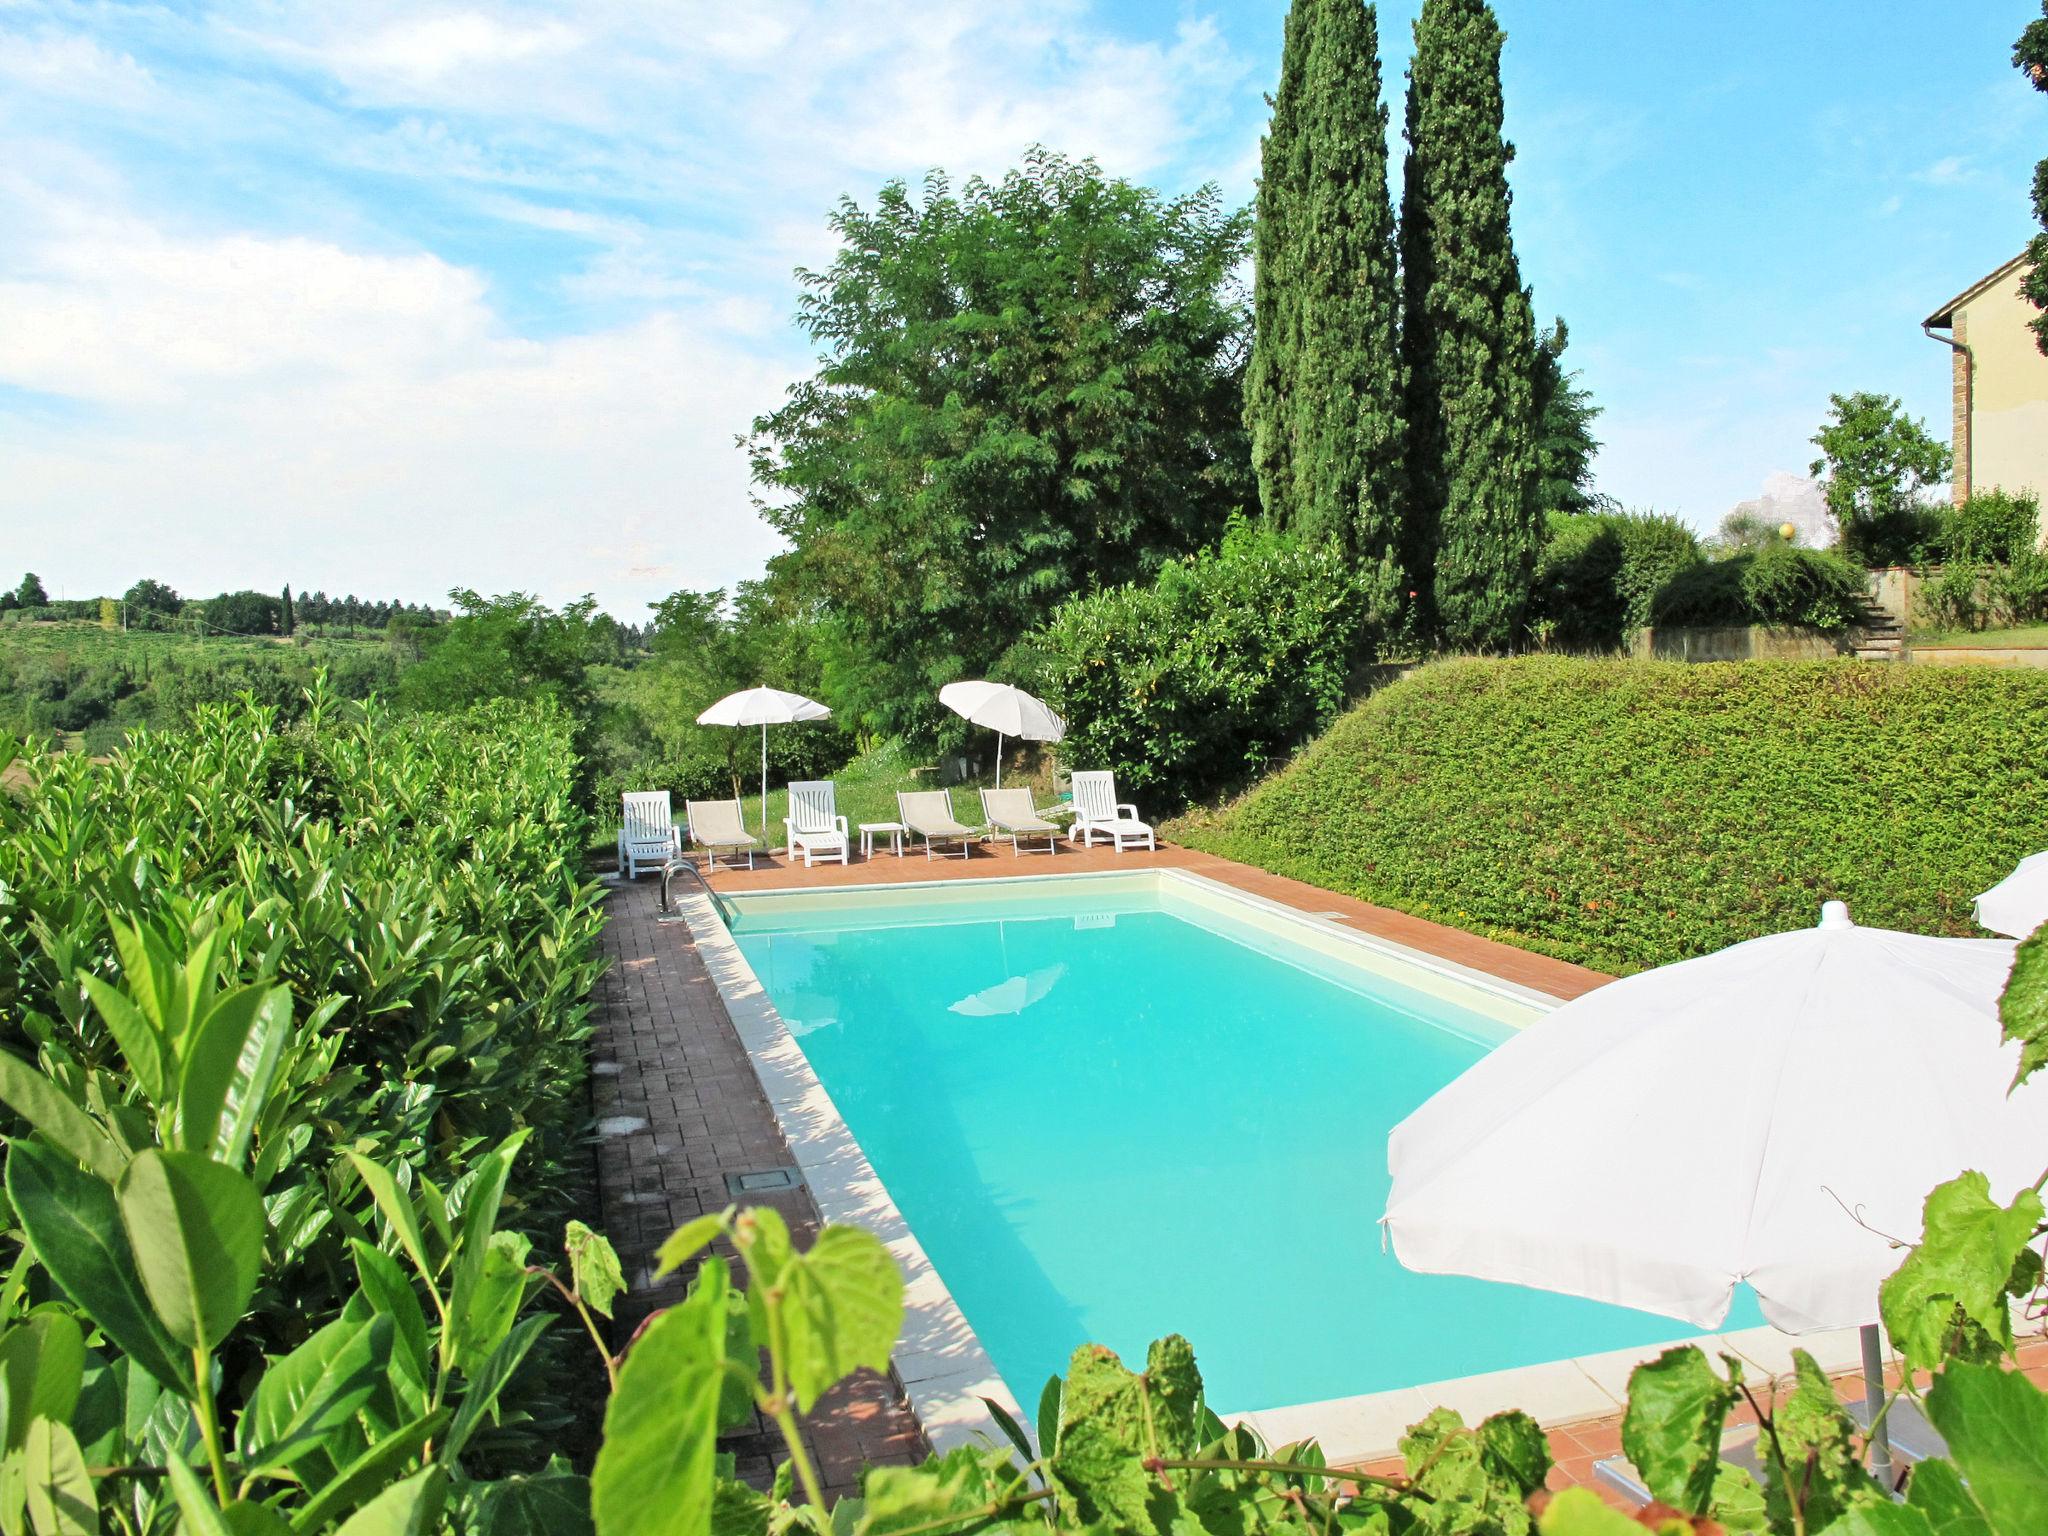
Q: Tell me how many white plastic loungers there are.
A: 3